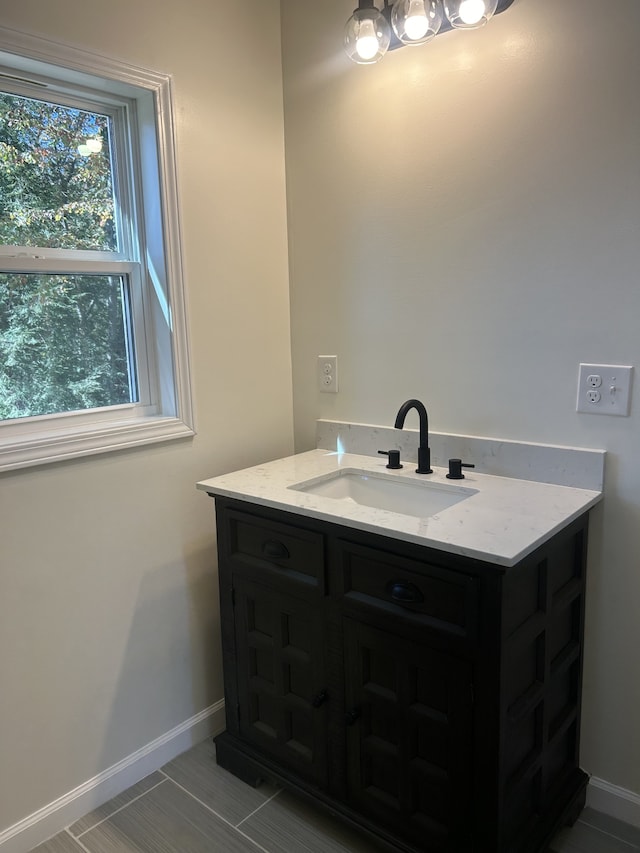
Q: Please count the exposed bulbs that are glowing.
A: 3